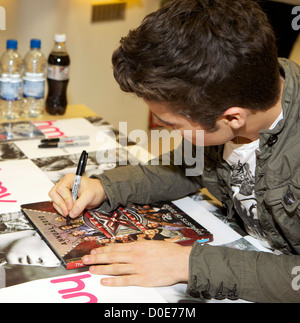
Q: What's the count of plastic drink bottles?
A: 3